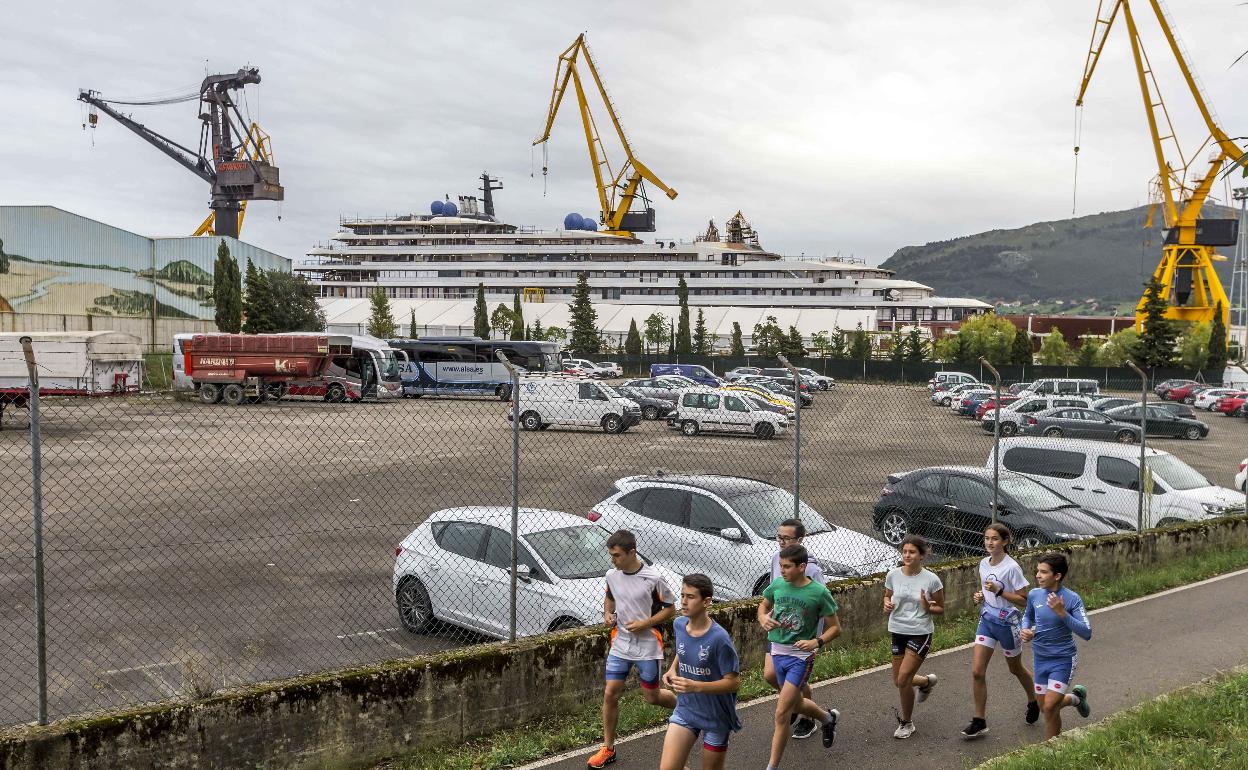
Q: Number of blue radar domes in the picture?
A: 4